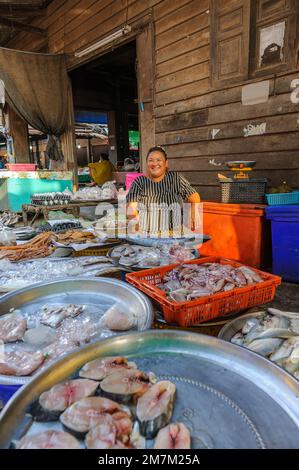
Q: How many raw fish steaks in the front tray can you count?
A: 8